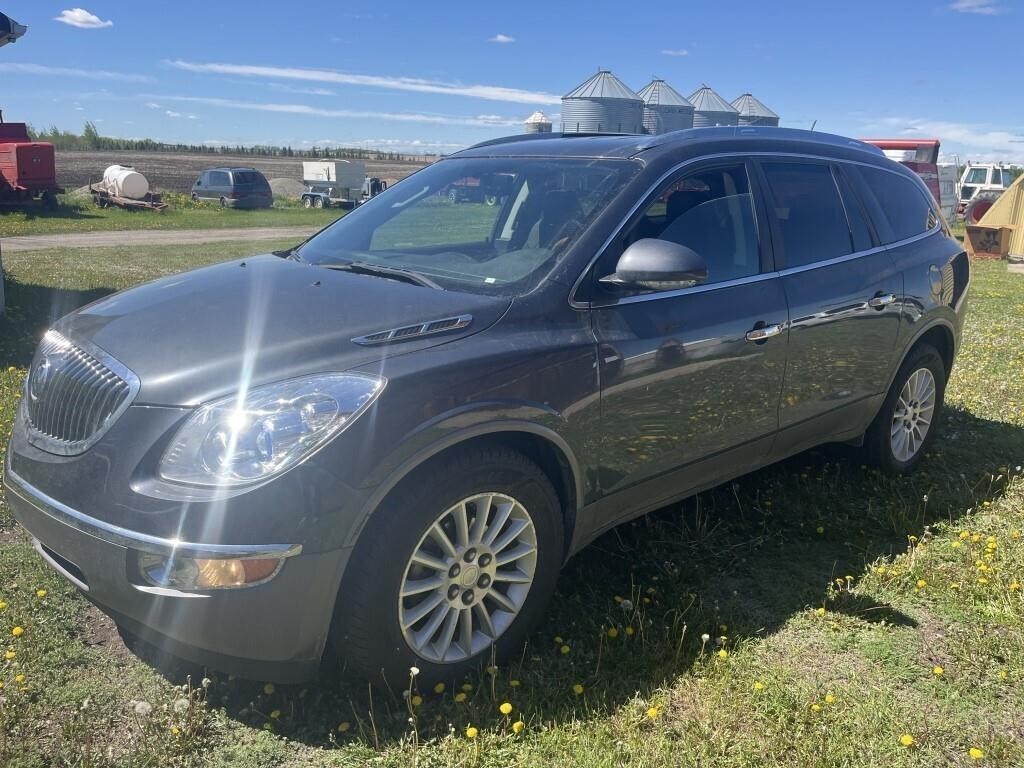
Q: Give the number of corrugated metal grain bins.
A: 5